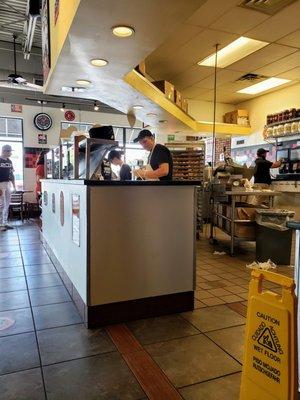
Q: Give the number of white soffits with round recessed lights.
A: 1